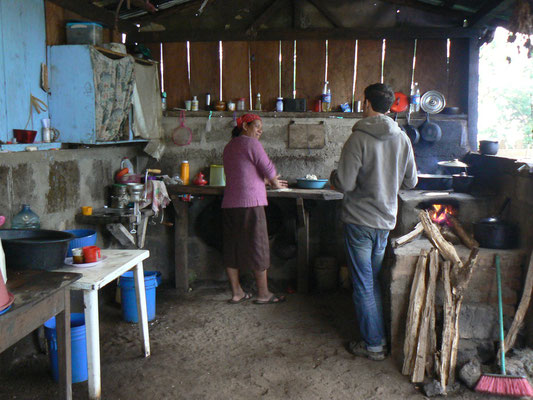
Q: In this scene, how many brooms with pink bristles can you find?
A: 1